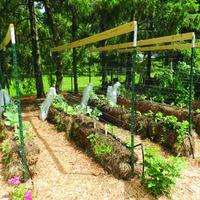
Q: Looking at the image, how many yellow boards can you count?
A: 4